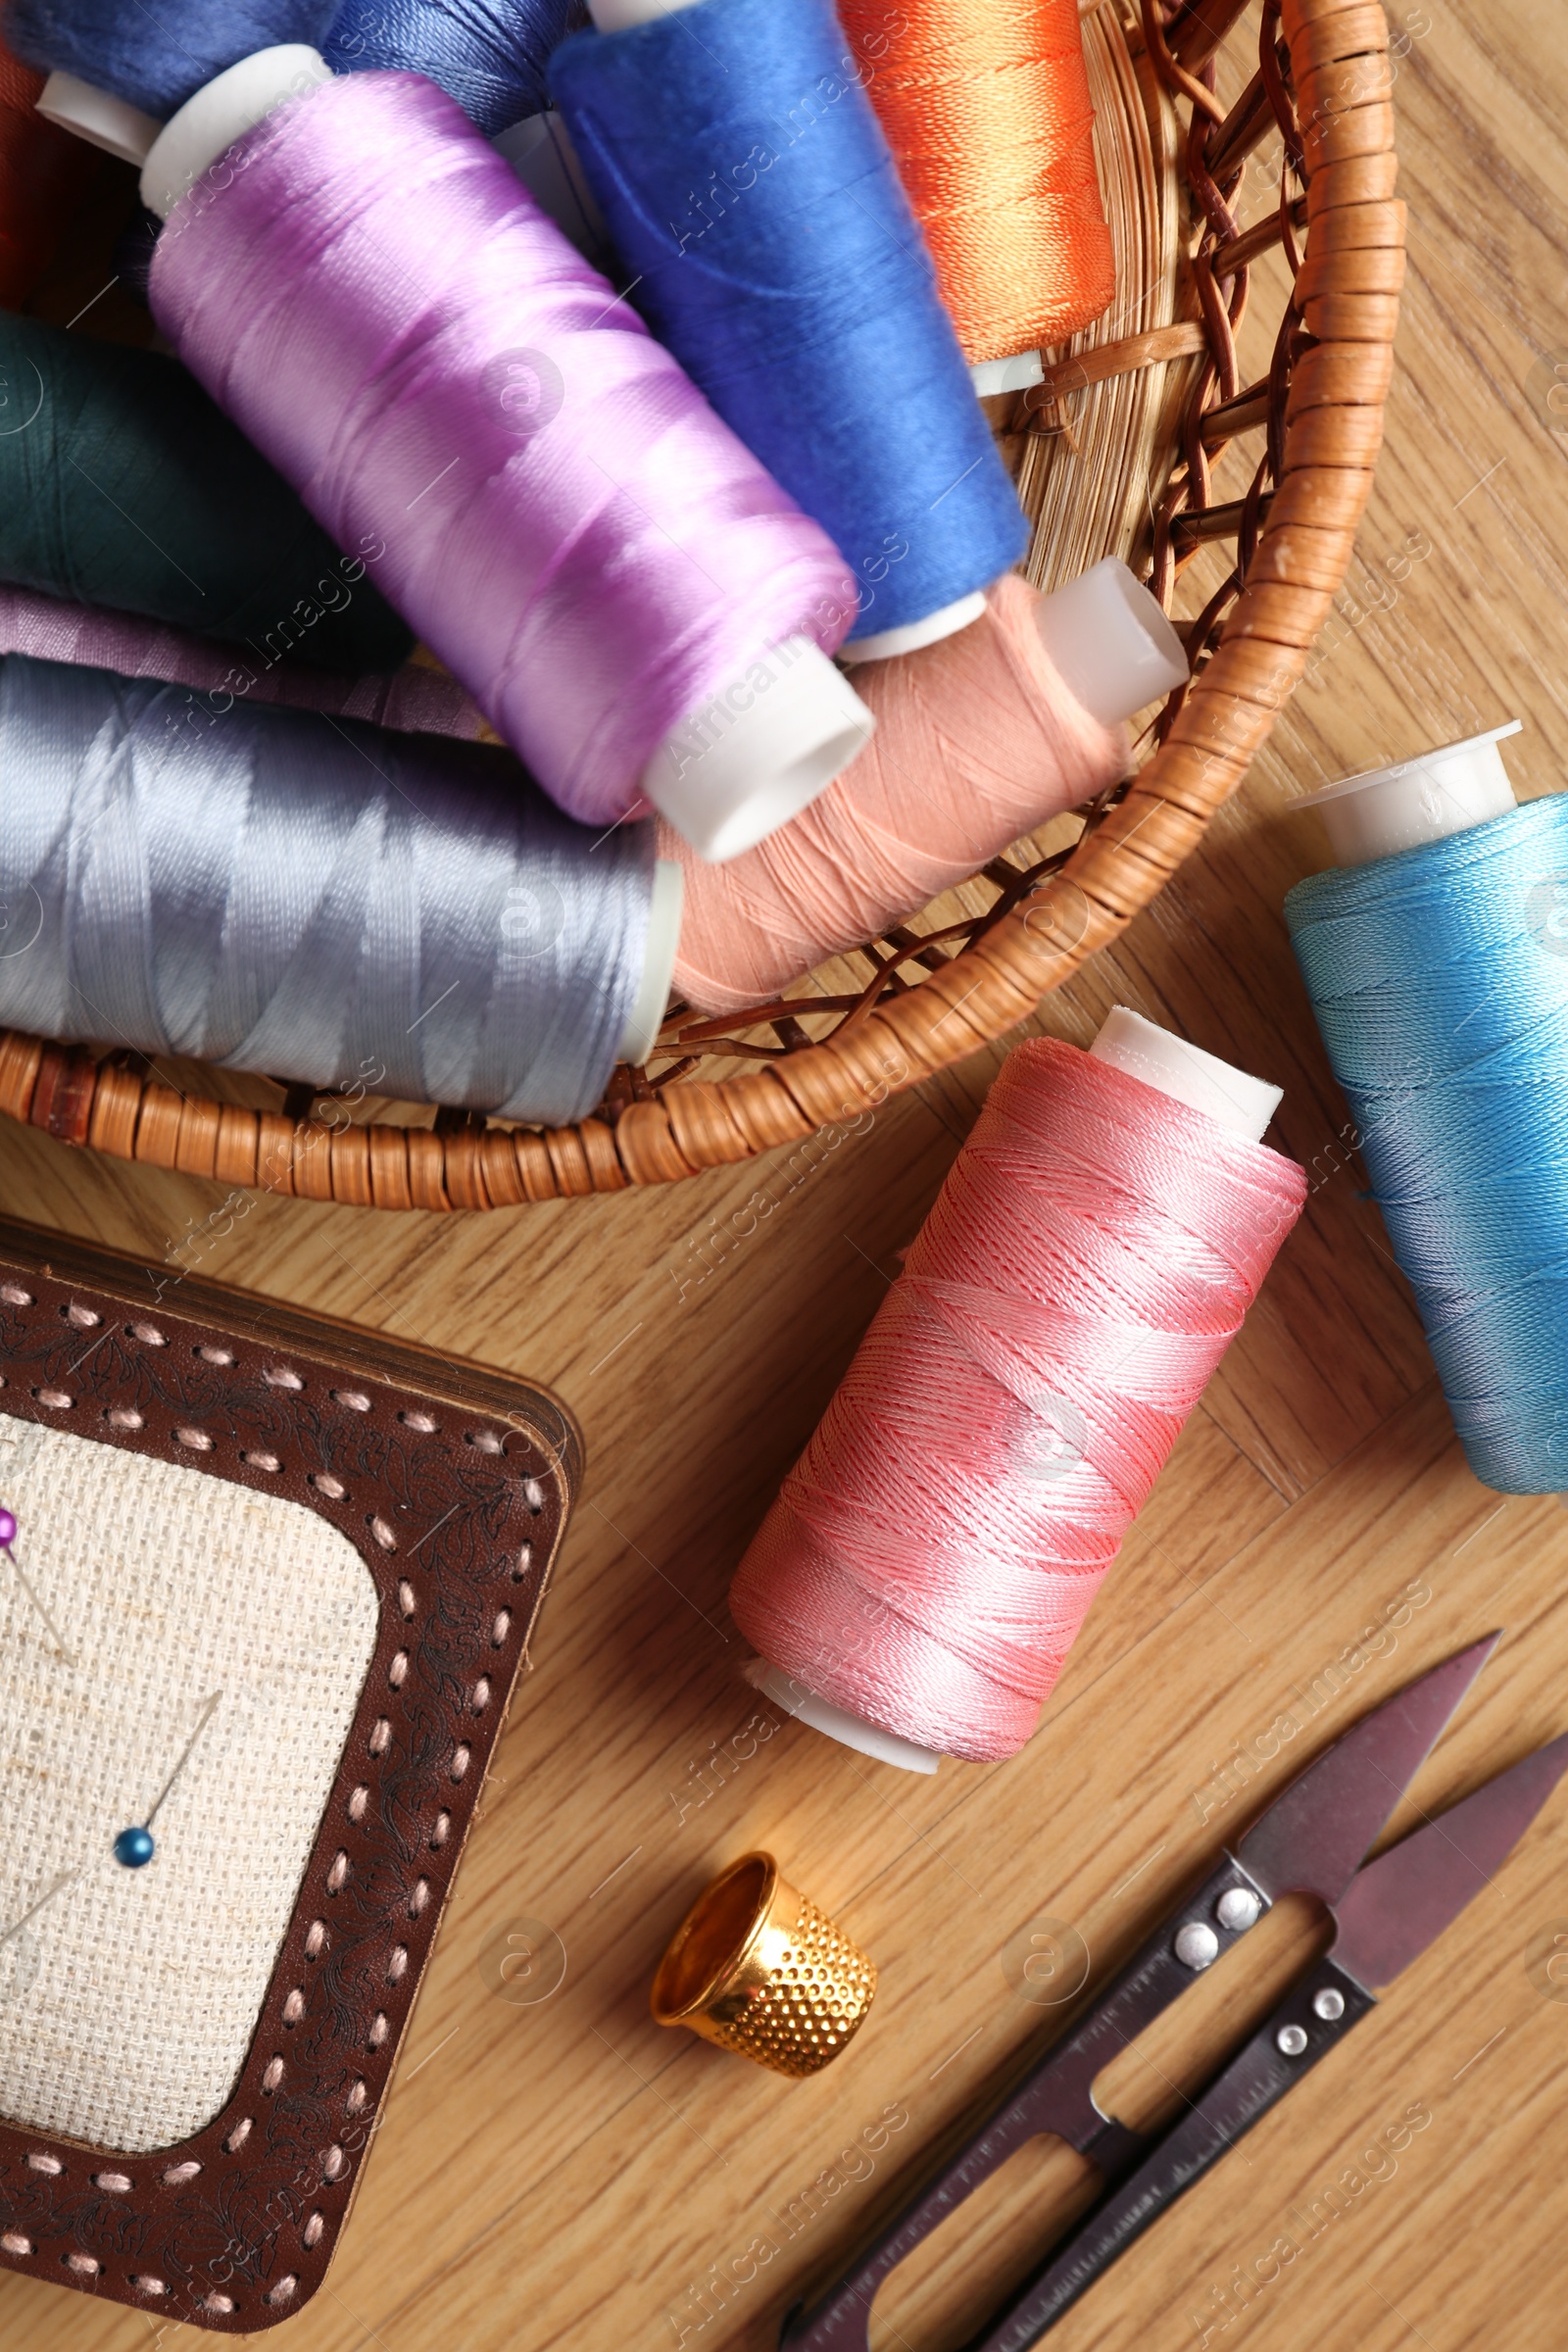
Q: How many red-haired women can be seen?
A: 0